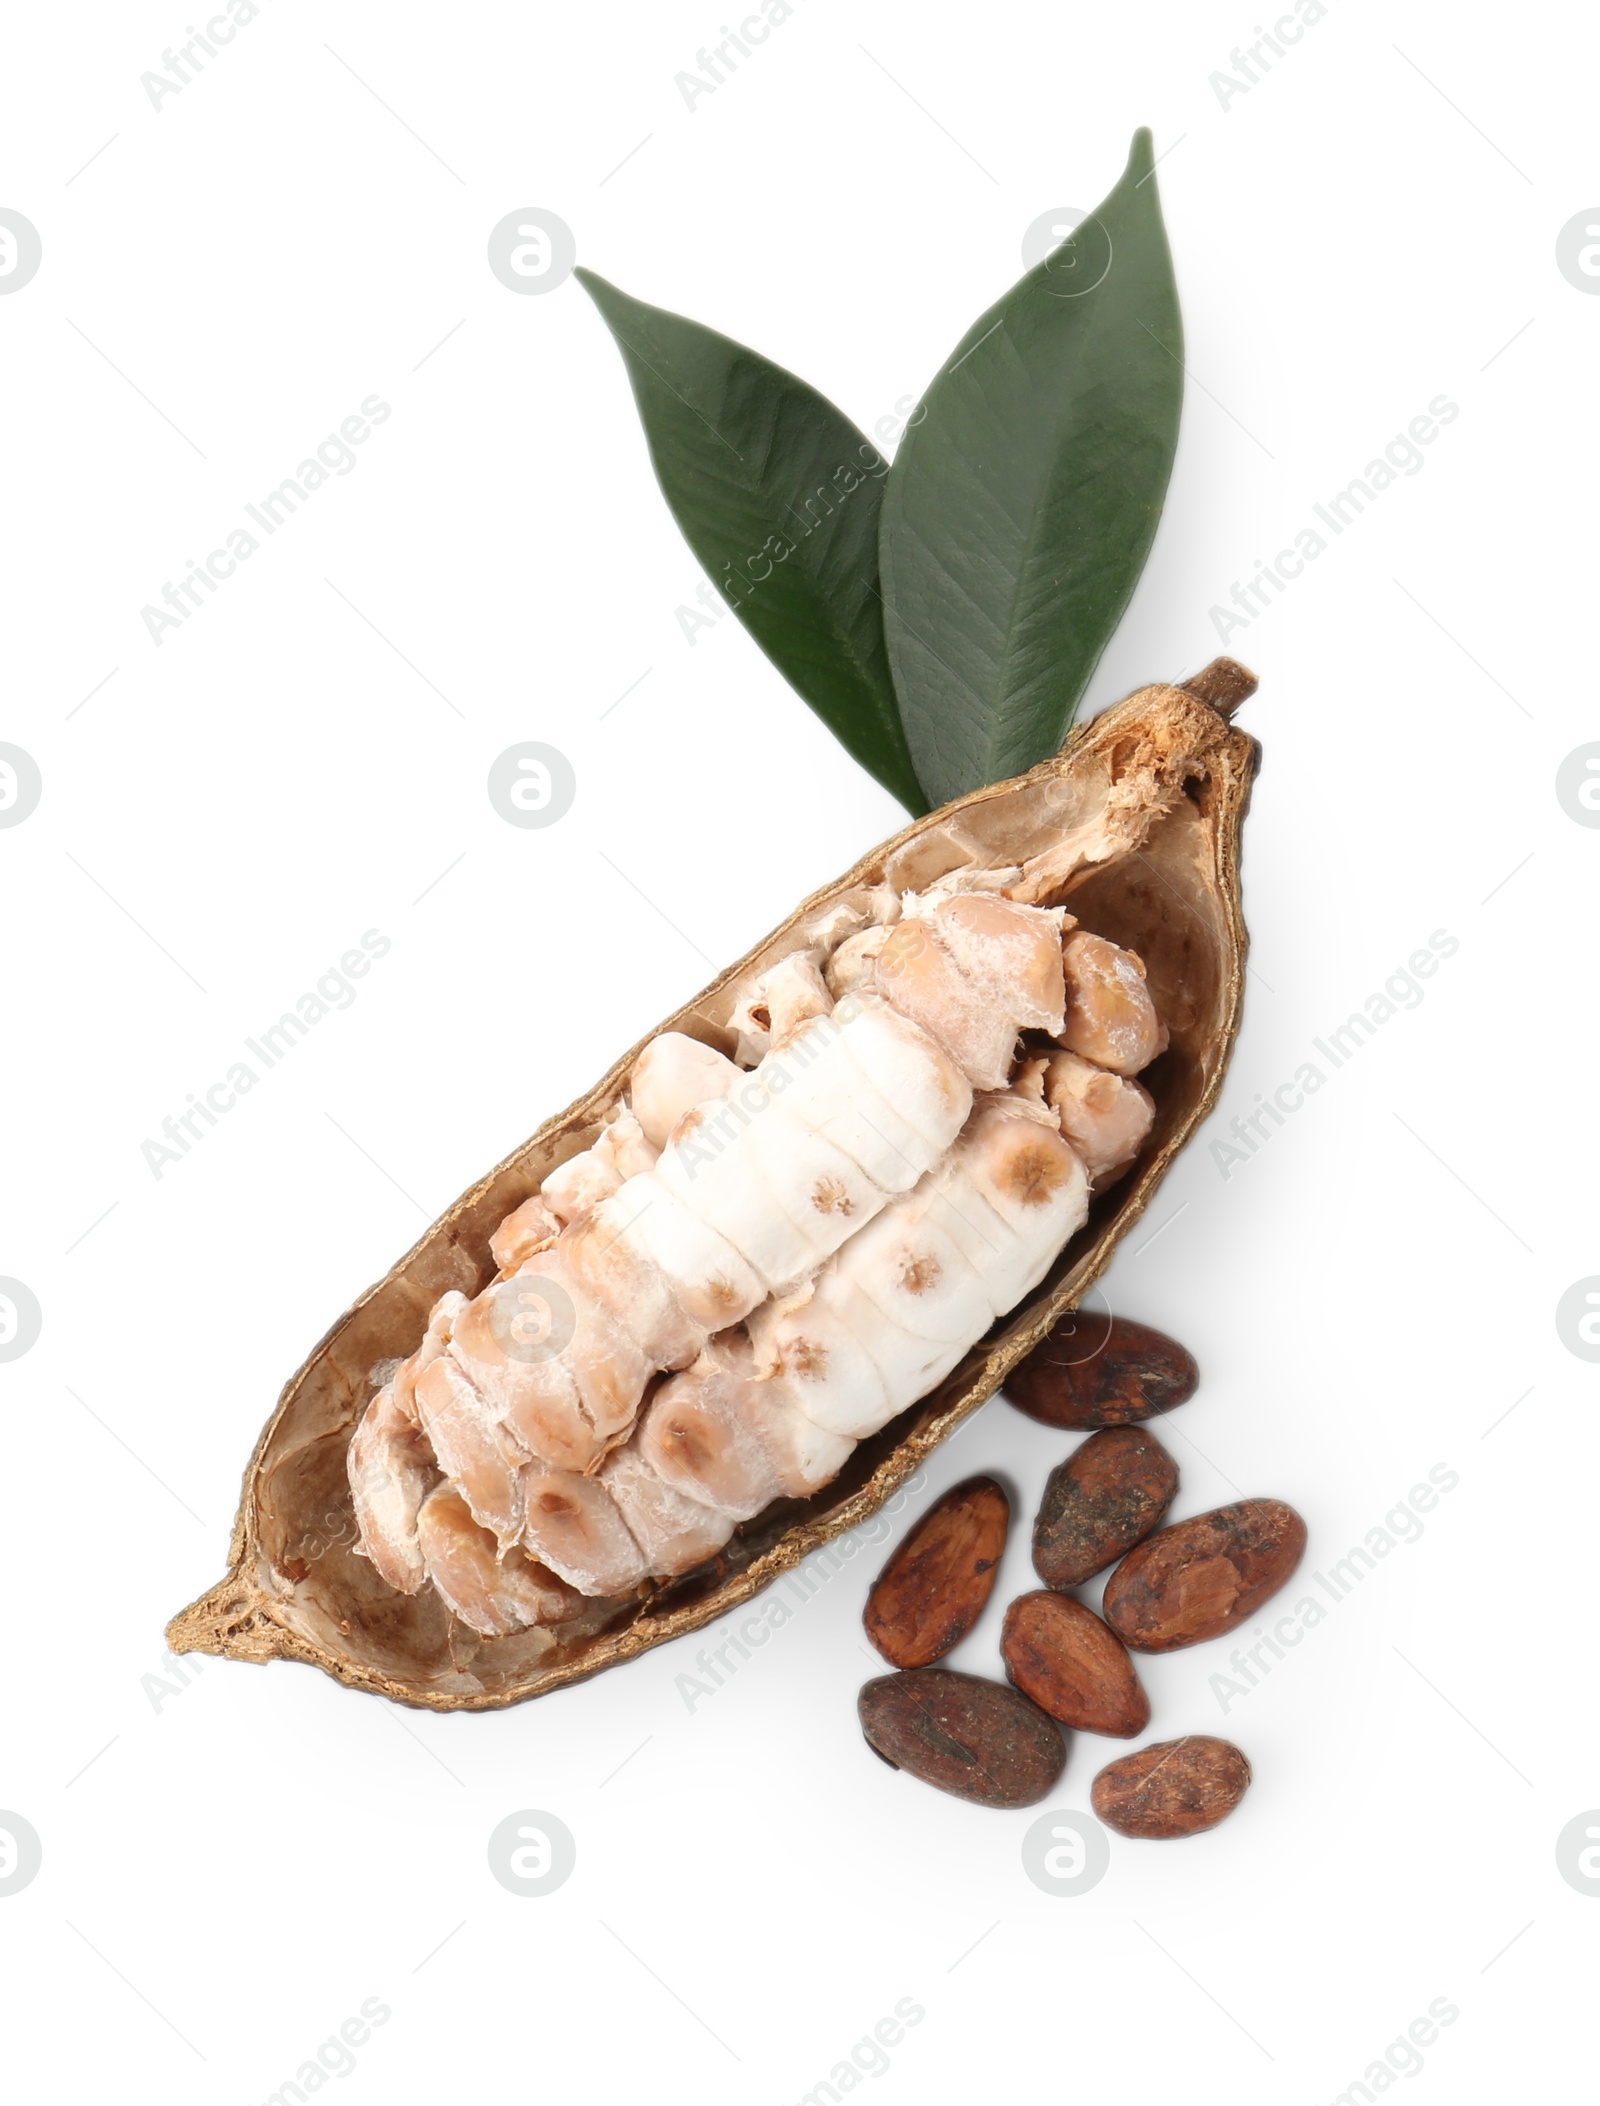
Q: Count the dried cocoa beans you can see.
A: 7